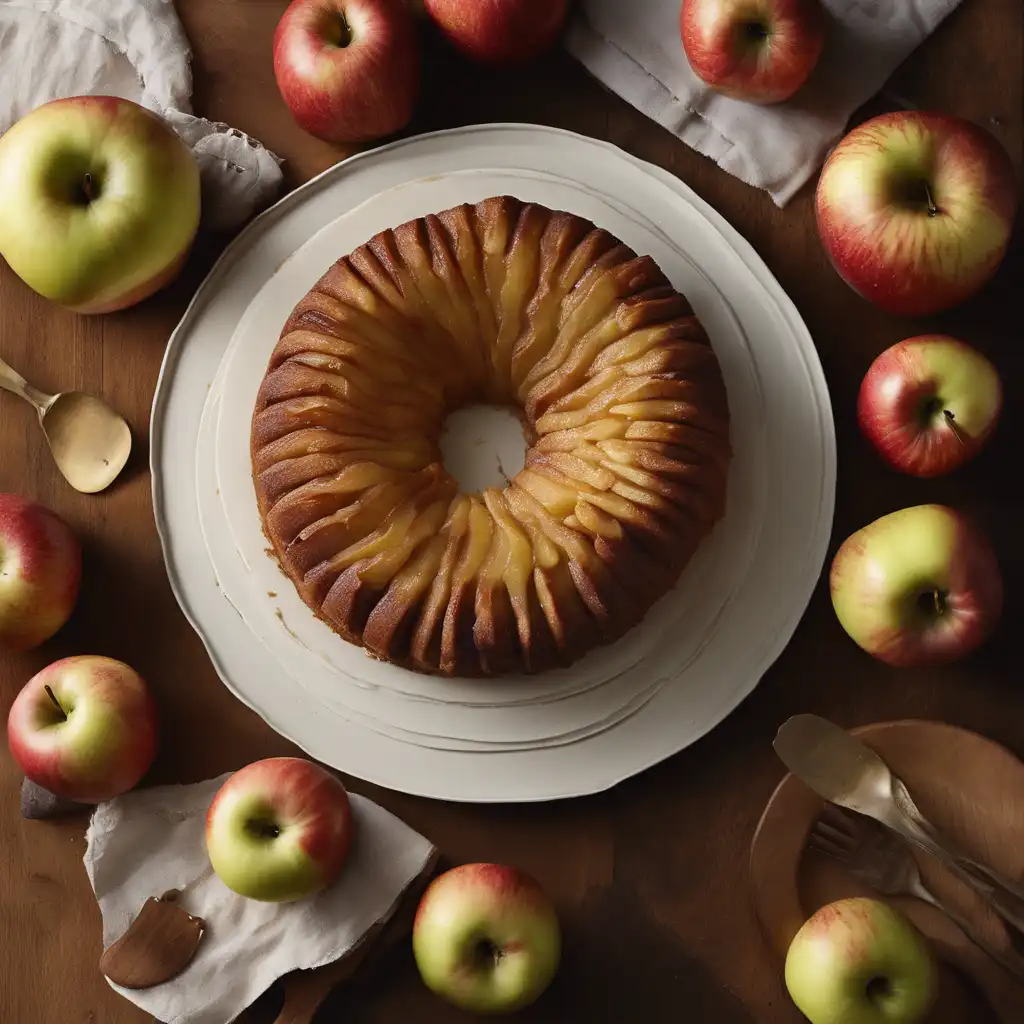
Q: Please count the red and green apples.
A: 12